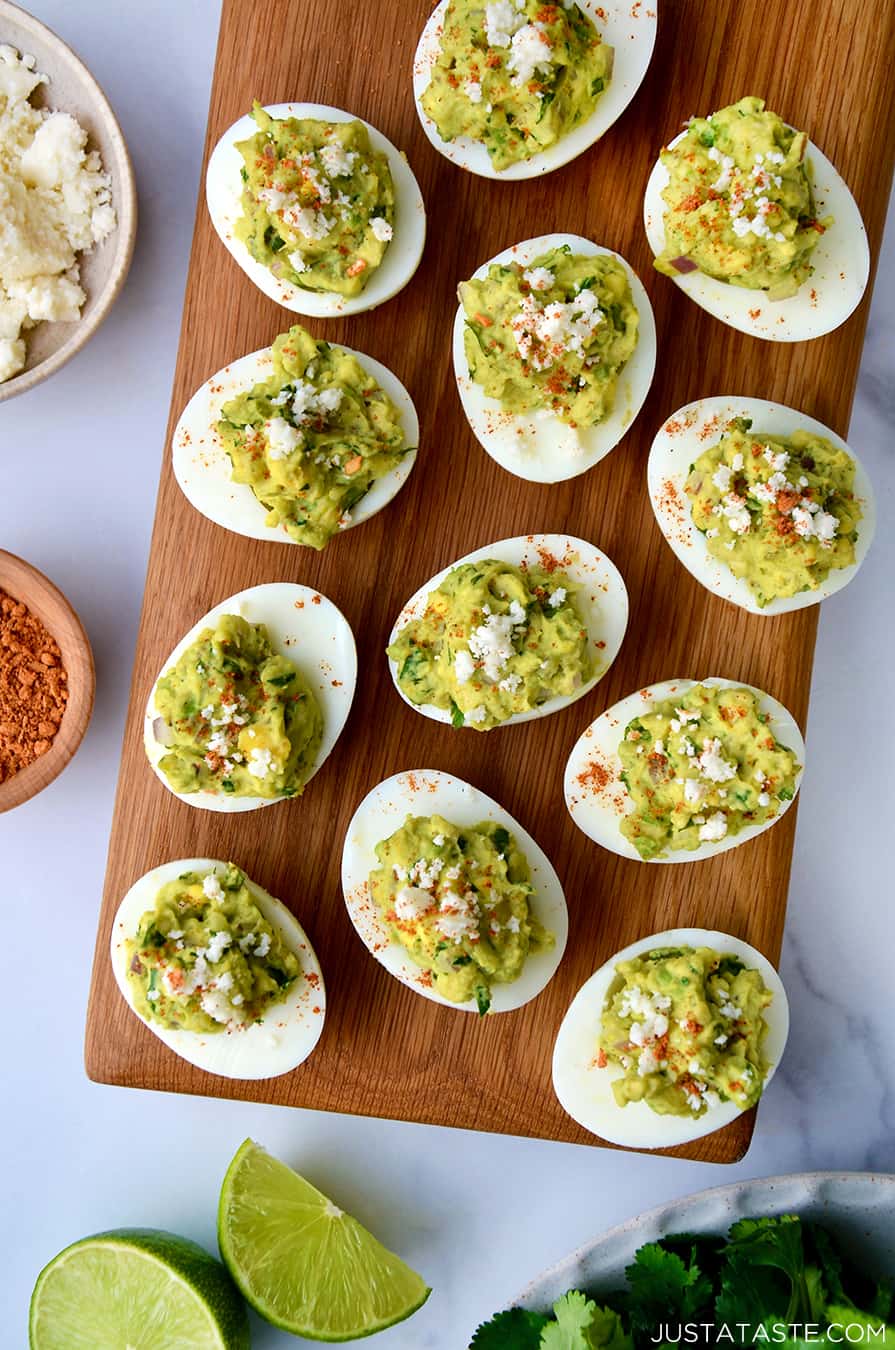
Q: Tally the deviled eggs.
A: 12